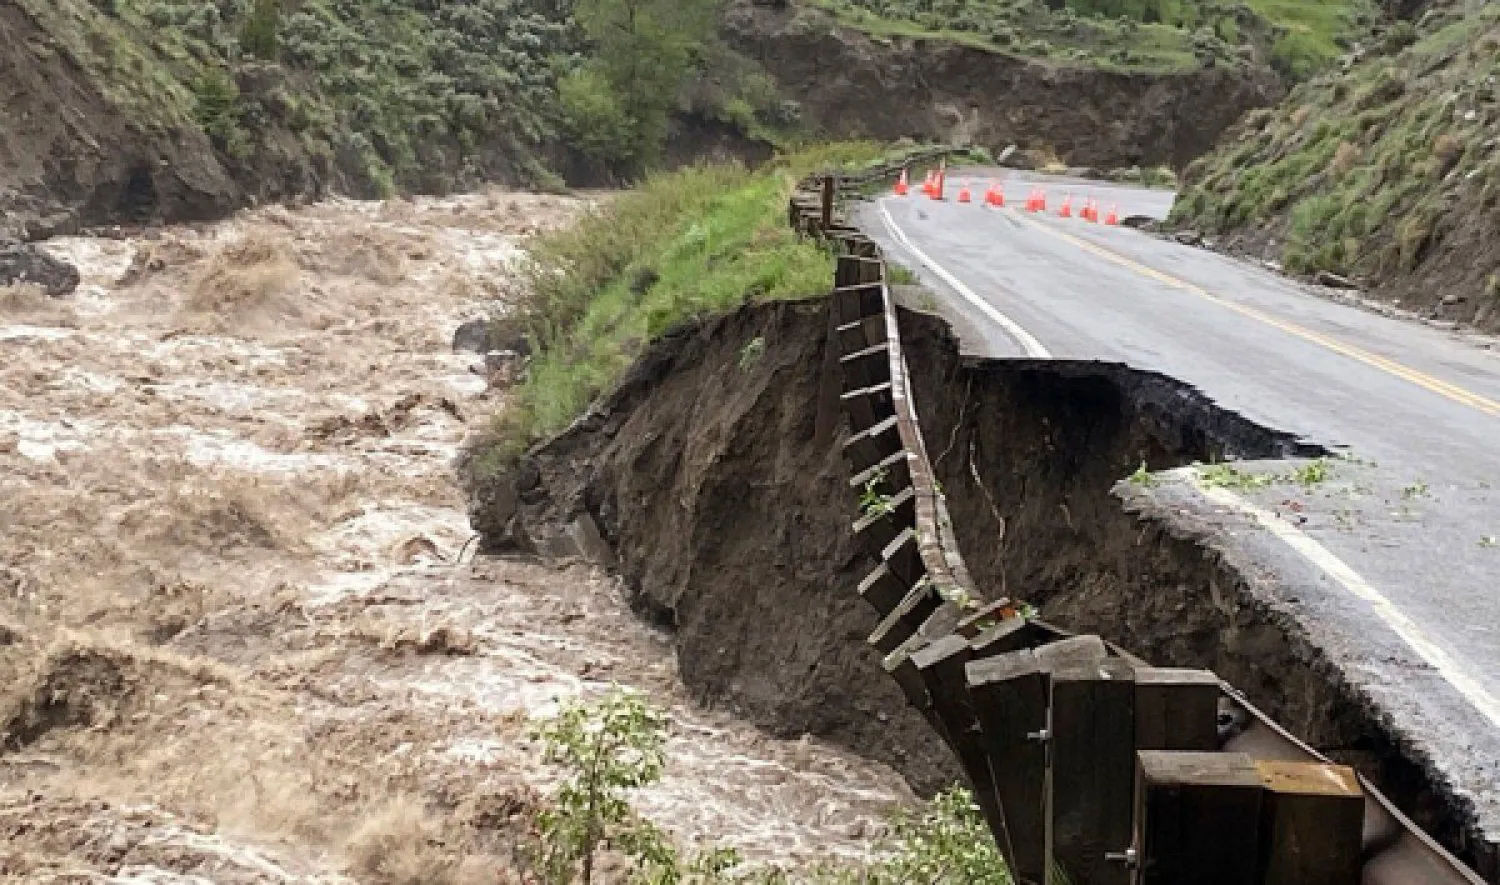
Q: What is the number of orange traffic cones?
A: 12